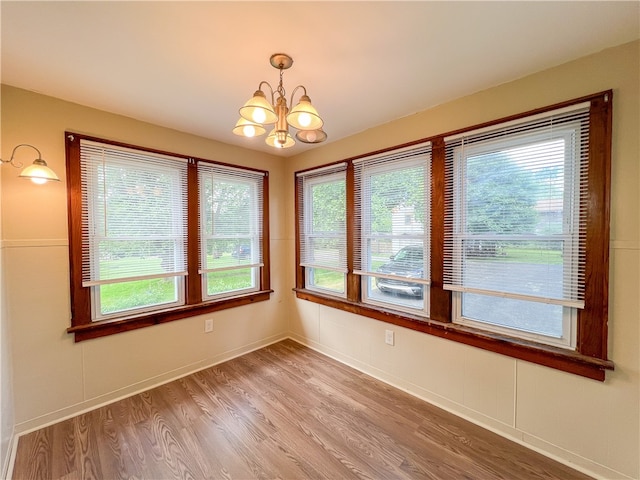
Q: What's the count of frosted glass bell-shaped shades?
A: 6